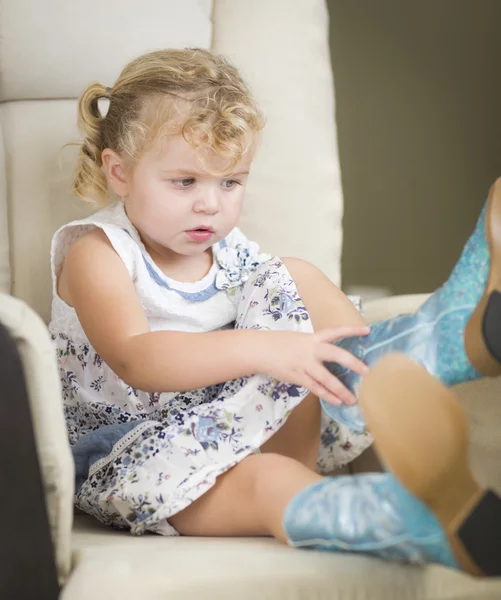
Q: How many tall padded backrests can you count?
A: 1